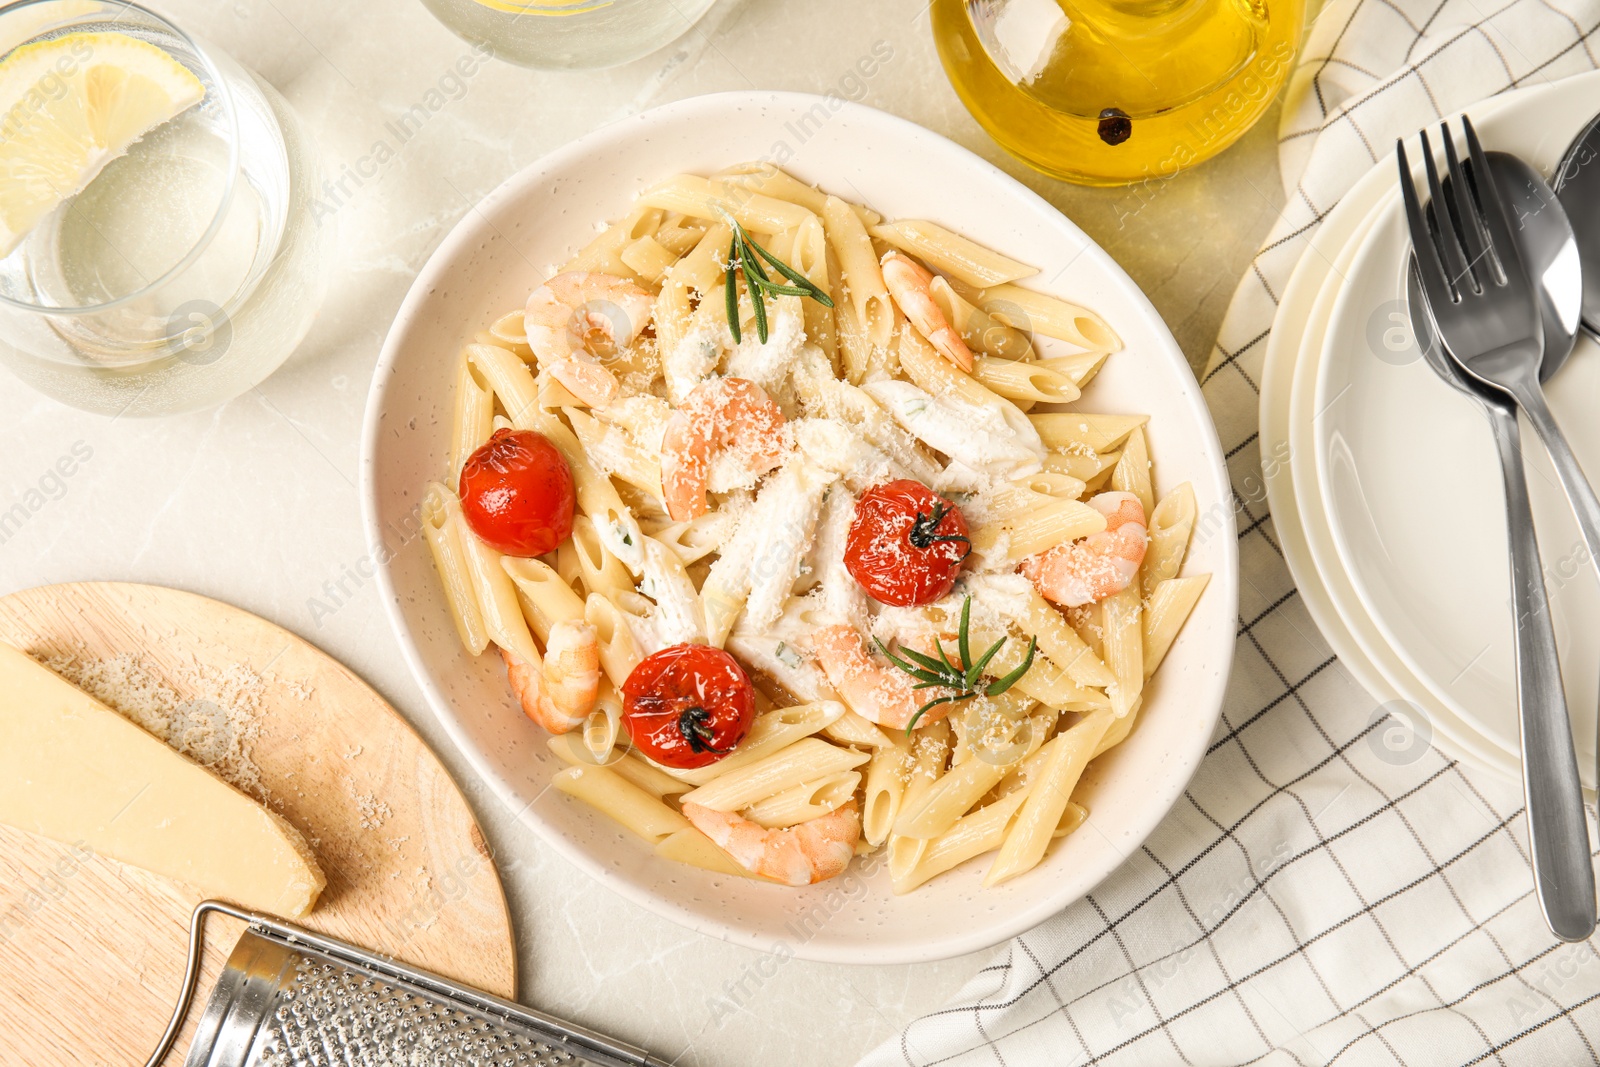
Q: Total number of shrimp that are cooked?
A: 7